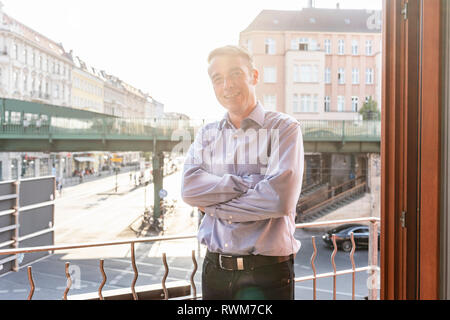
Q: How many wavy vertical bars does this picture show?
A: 9